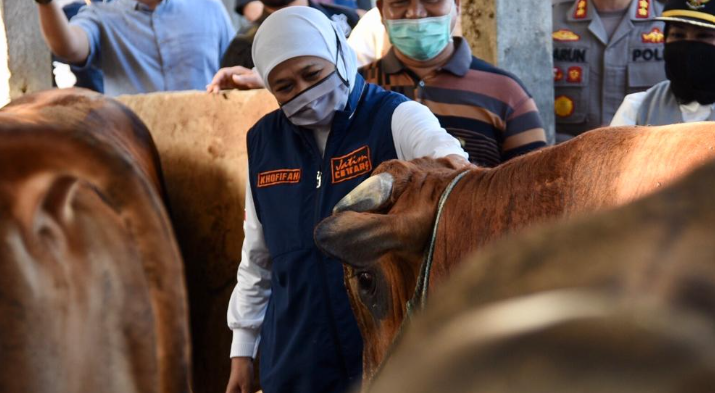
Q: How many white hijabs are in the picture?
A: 1